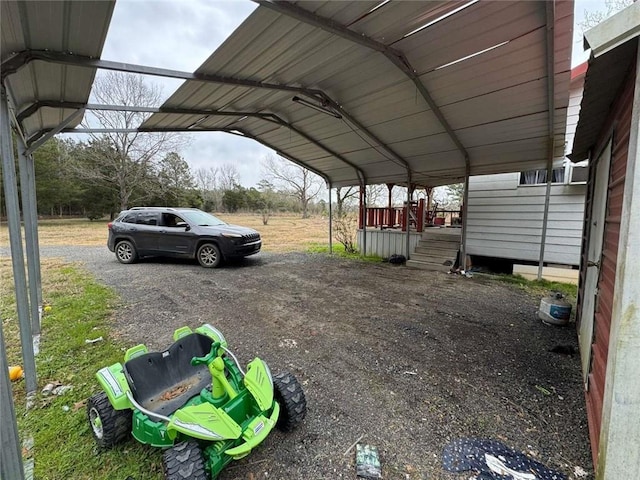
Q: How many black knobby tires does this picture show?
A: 3